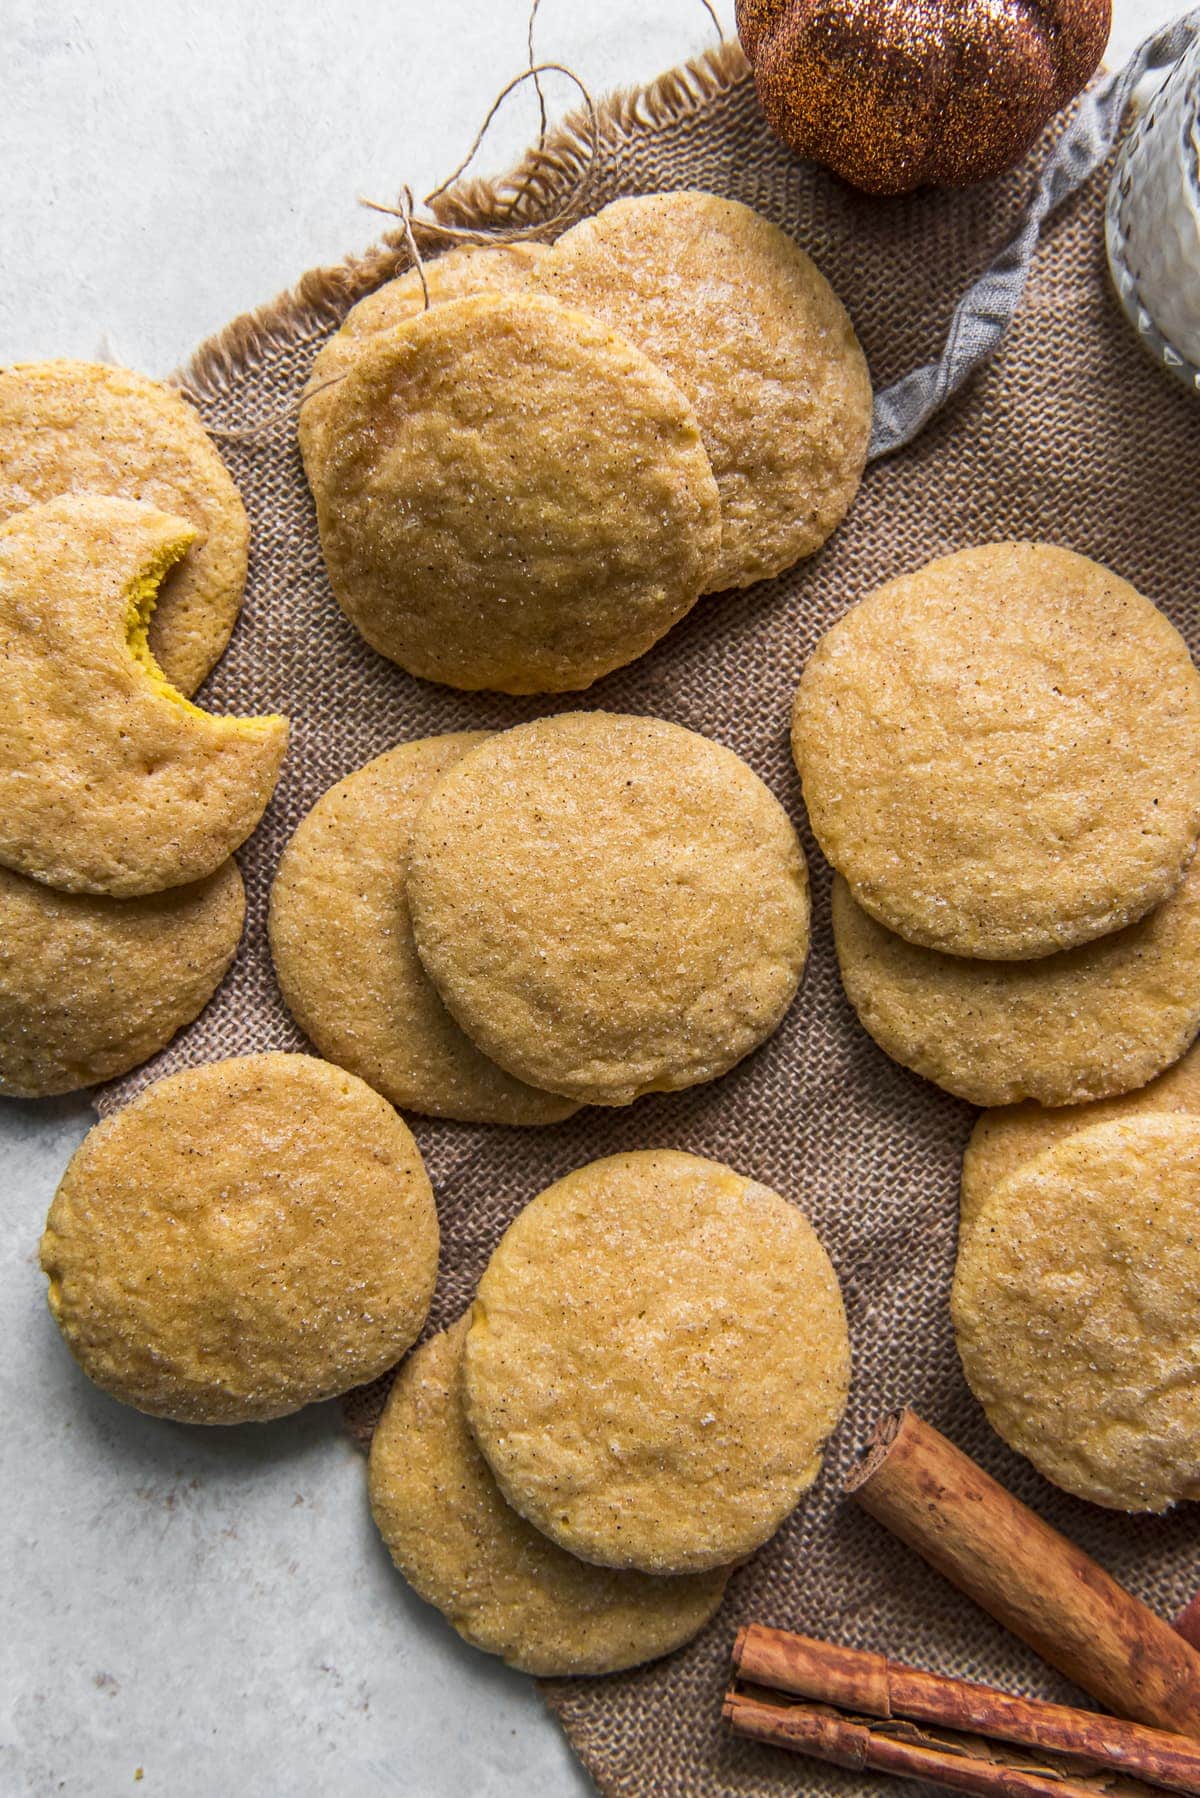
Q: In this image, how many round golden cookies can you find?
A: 15